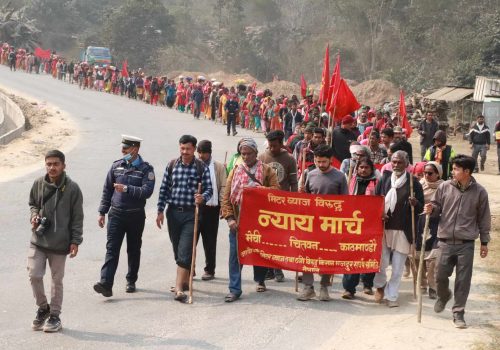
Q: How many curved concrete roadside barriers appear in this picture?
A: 1